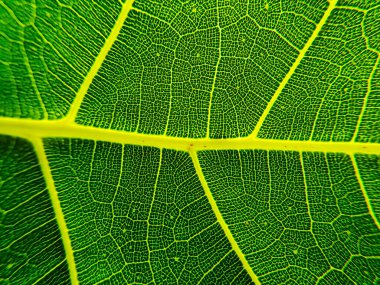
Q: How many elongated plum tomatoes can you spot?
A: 0